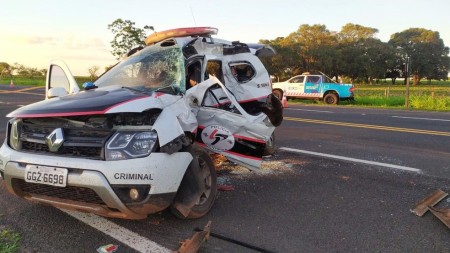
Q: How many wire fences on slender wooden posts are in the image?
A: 1